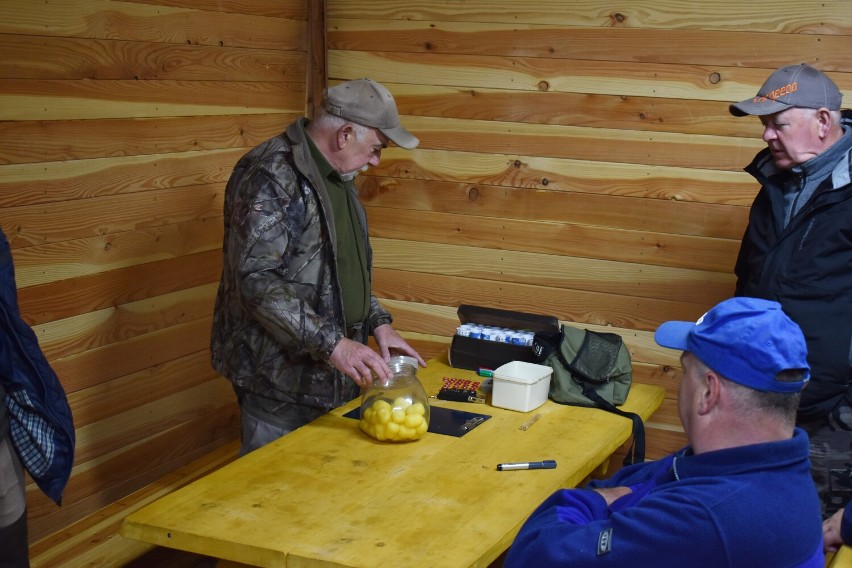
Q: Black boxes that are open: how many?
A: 1